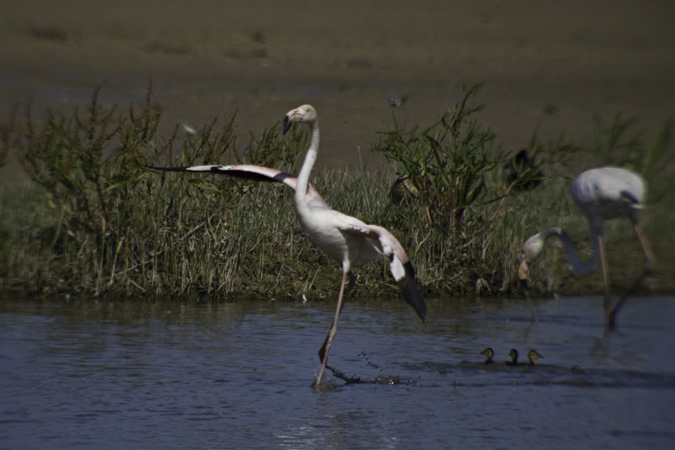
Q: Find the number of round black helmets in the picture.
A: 0